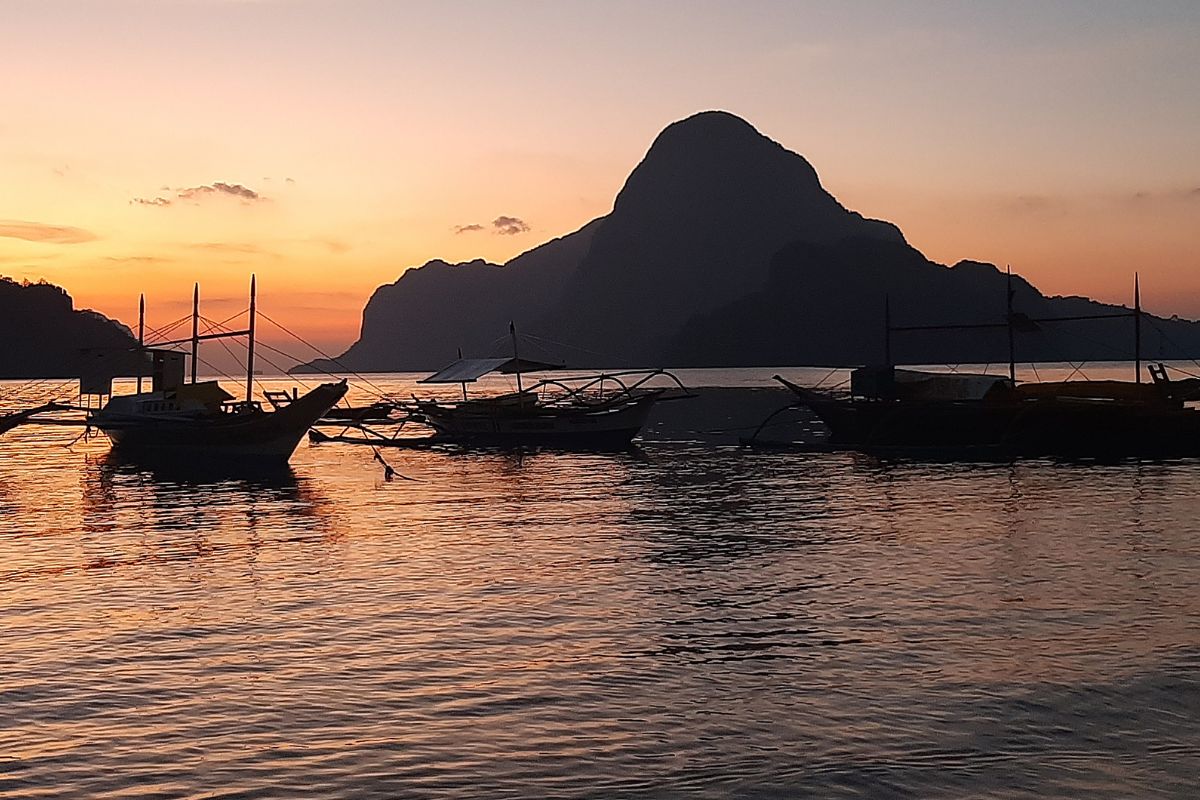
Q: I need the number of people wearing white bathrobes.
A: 0